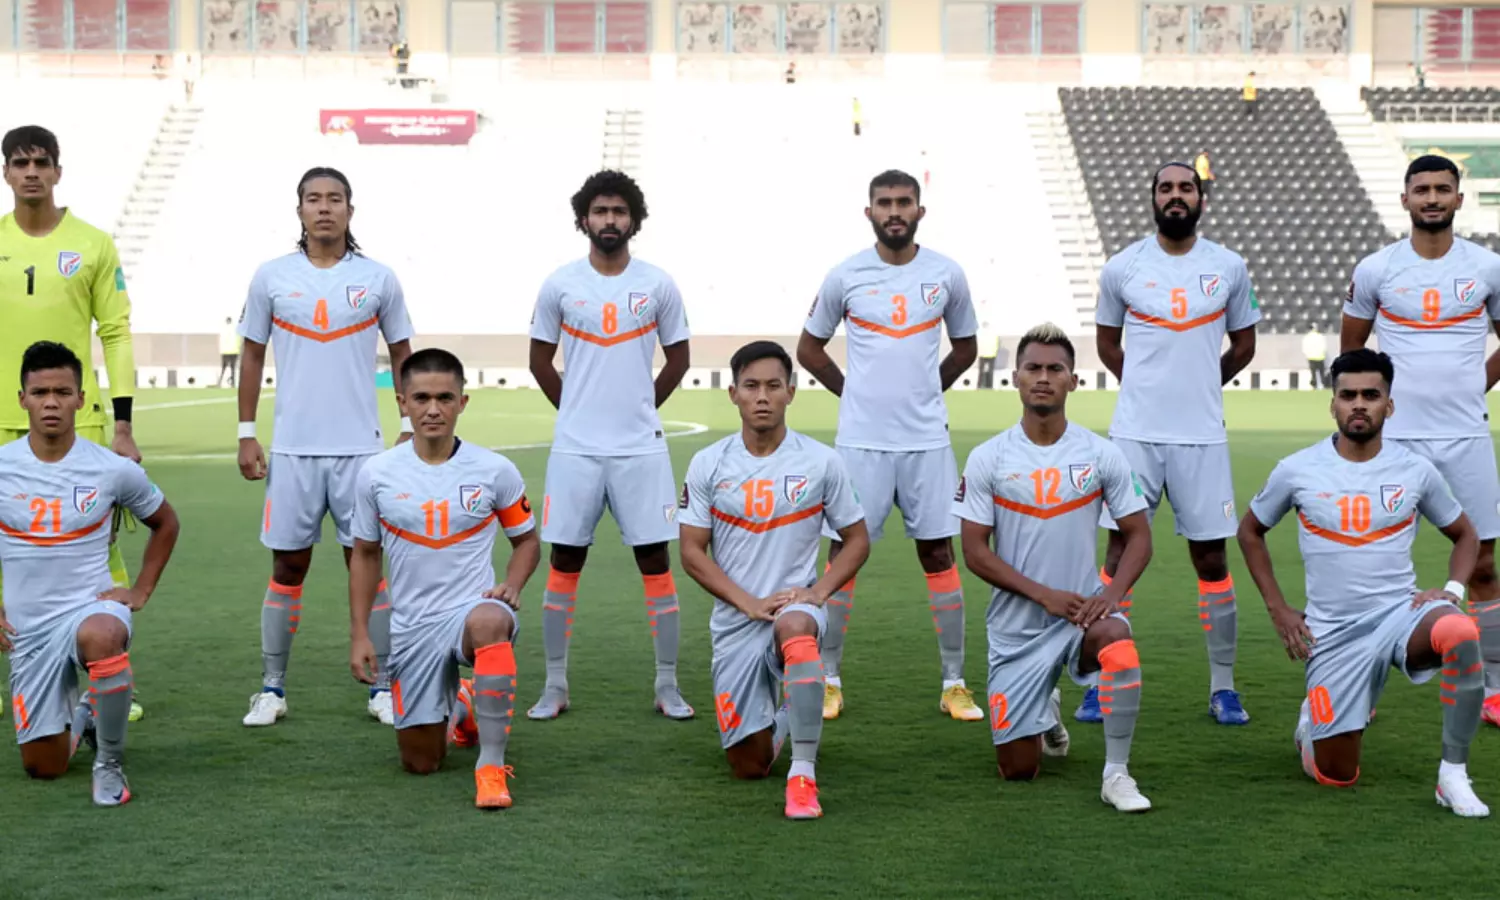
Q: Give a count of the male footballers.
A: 11